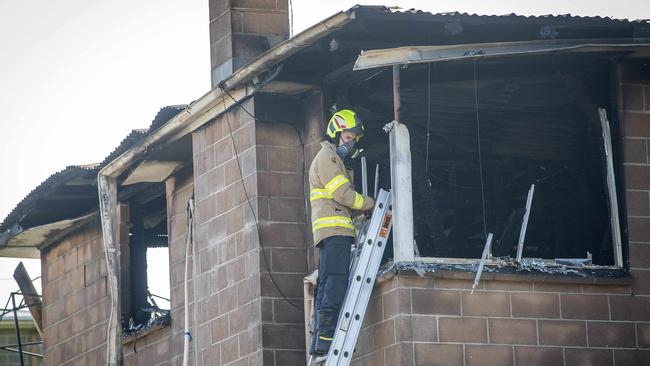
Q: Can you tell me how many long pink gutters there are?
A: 0